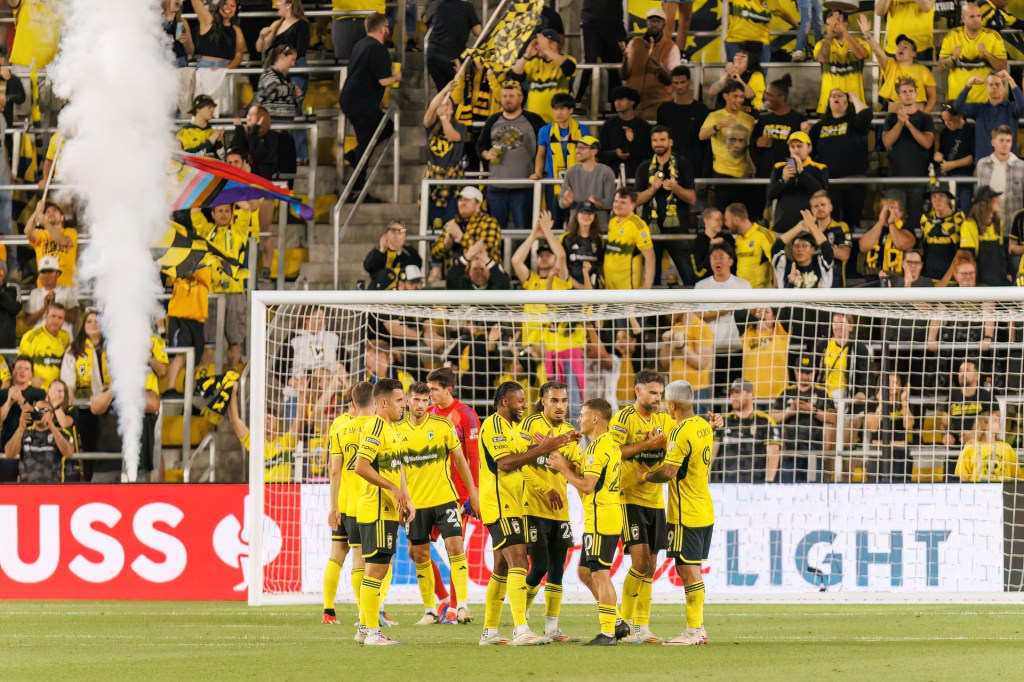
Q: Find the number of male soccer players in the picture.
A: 10